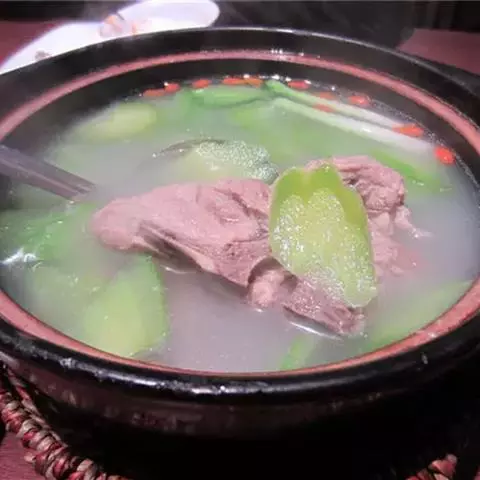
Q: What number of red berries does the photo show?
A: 11